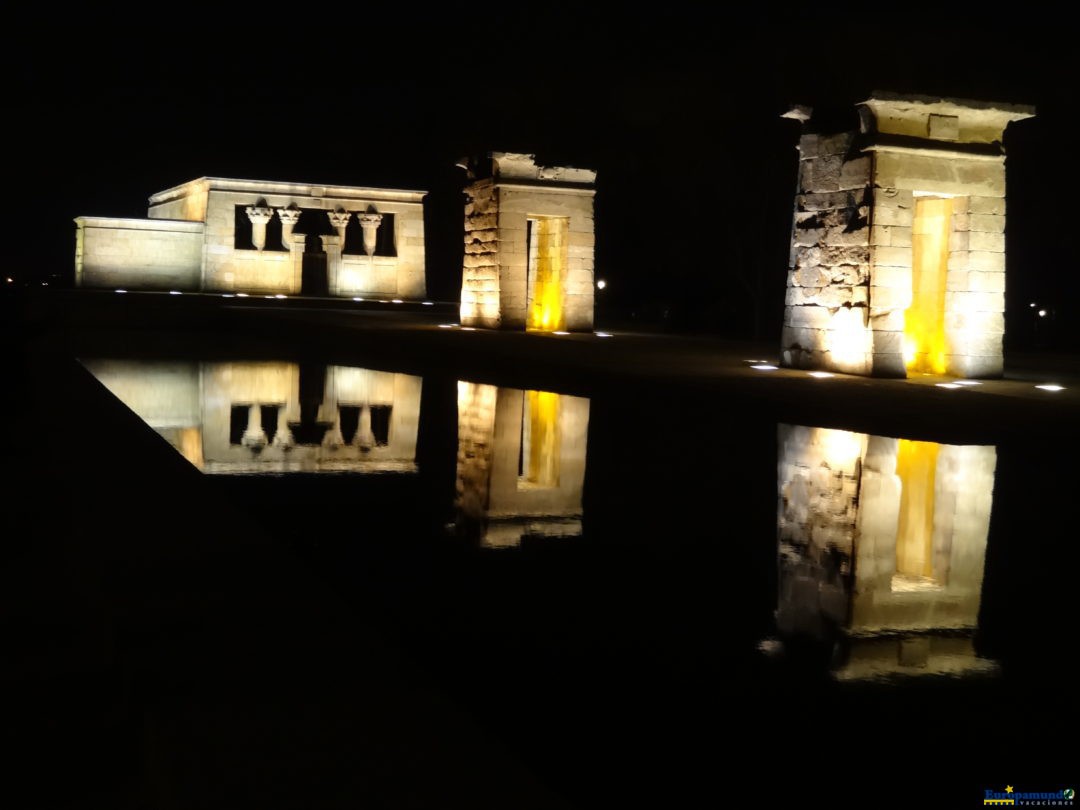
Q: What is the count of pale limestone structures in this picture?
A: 3